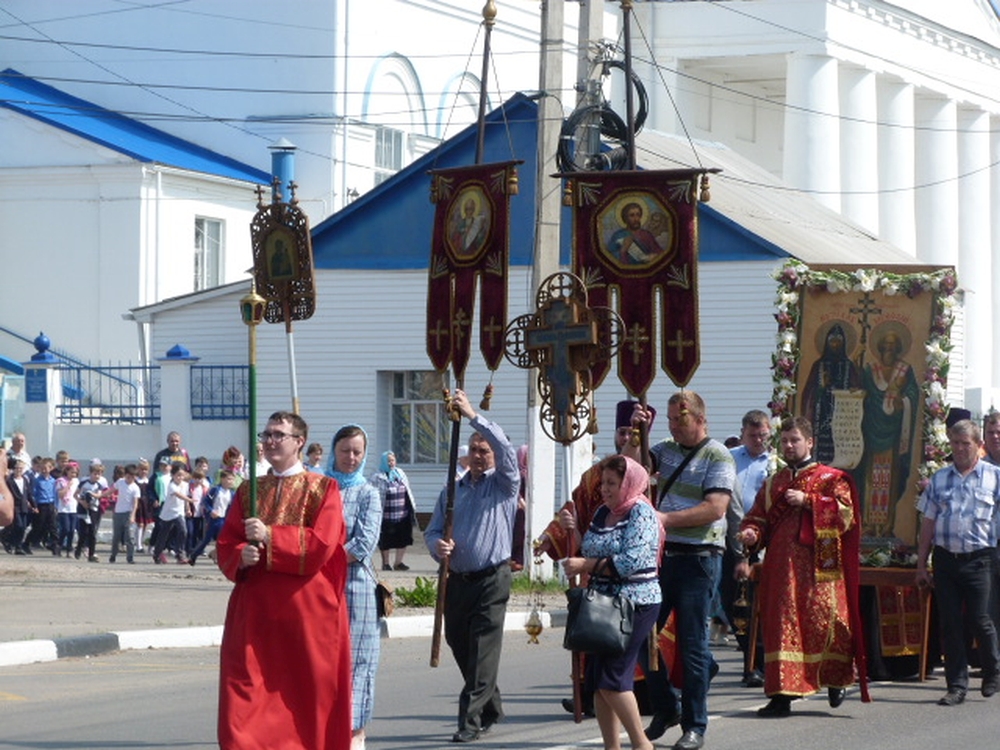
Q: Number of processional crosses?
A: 1